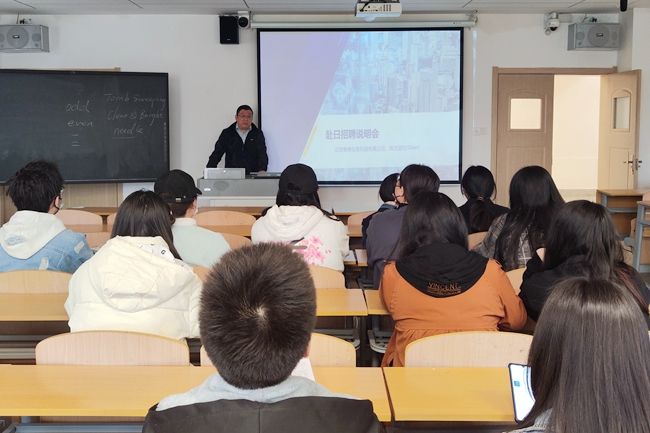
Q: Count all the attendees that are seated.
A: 12